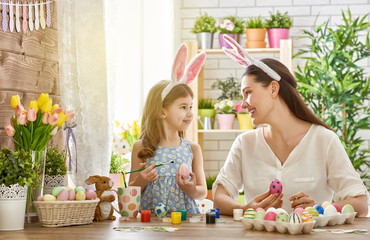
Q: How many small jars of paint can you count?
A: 6